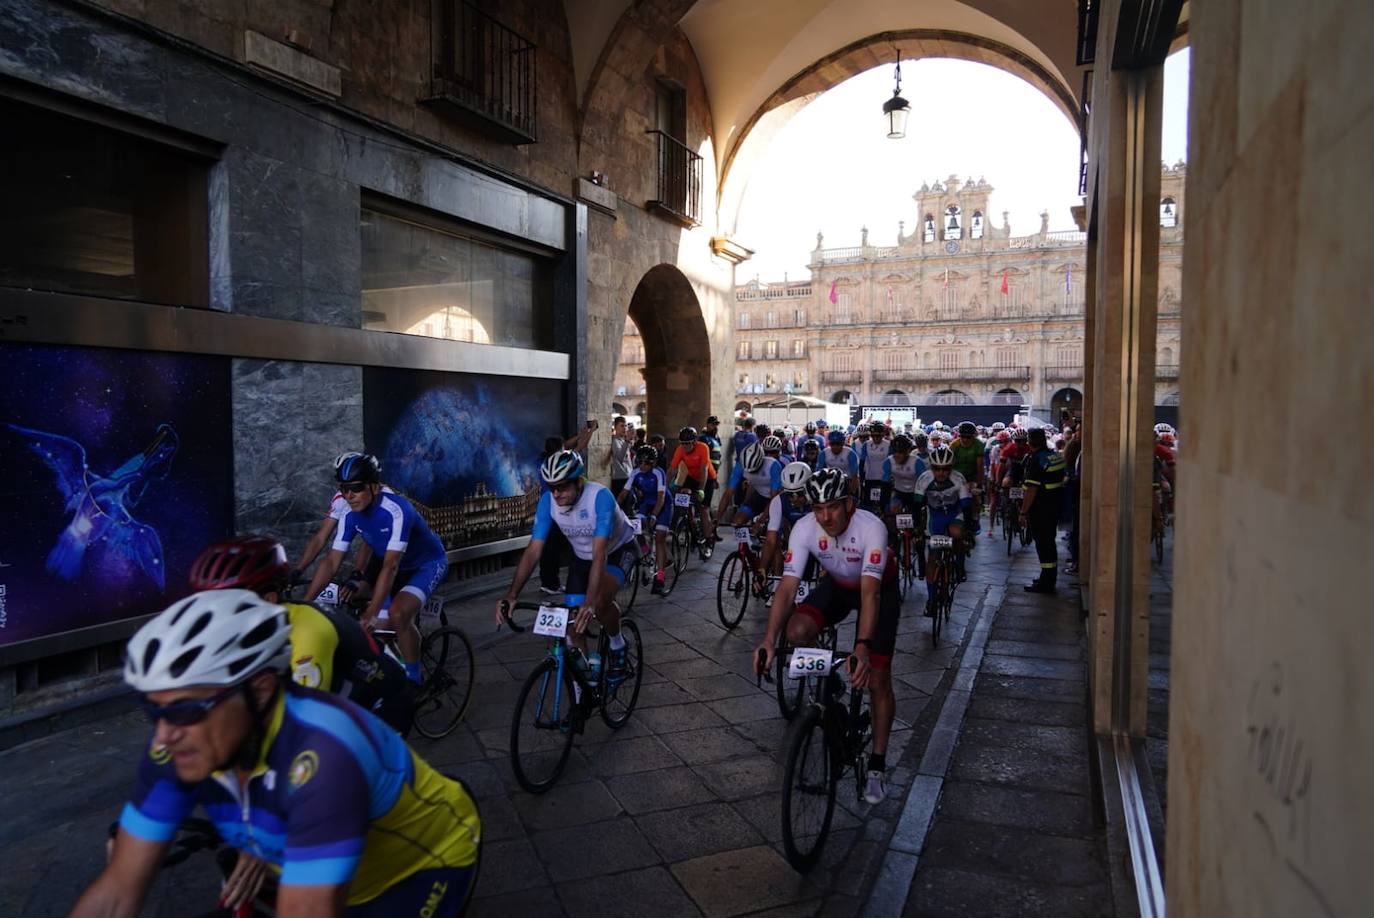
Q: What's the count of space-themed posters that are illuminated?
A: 2